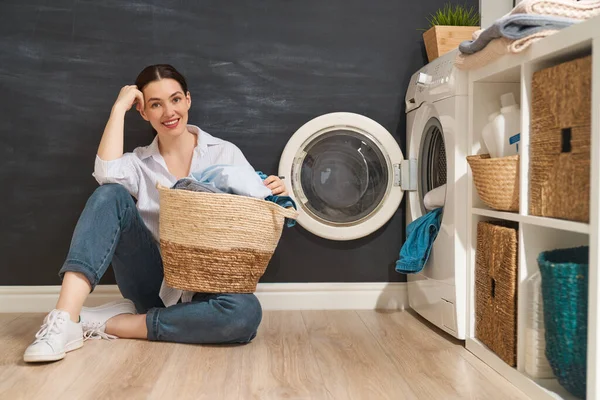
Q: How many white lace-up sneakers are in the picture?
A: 2